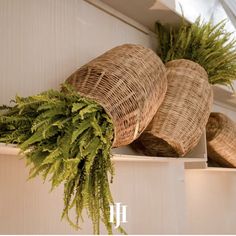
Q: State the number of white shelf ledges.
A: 2